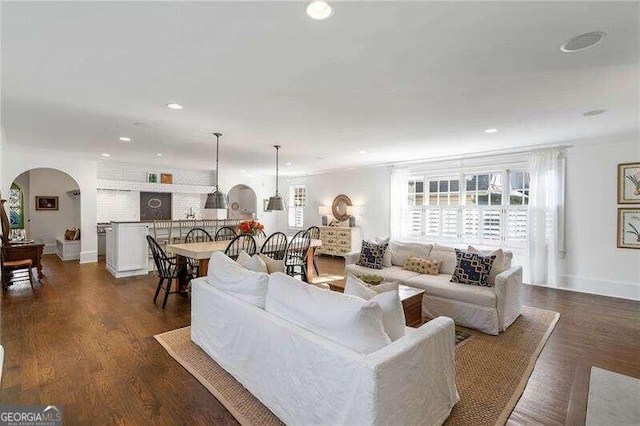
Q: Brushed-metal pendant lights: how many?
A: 2